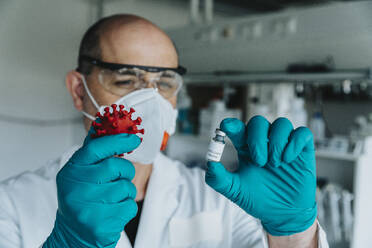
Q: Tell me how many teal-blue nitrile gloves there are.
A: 2